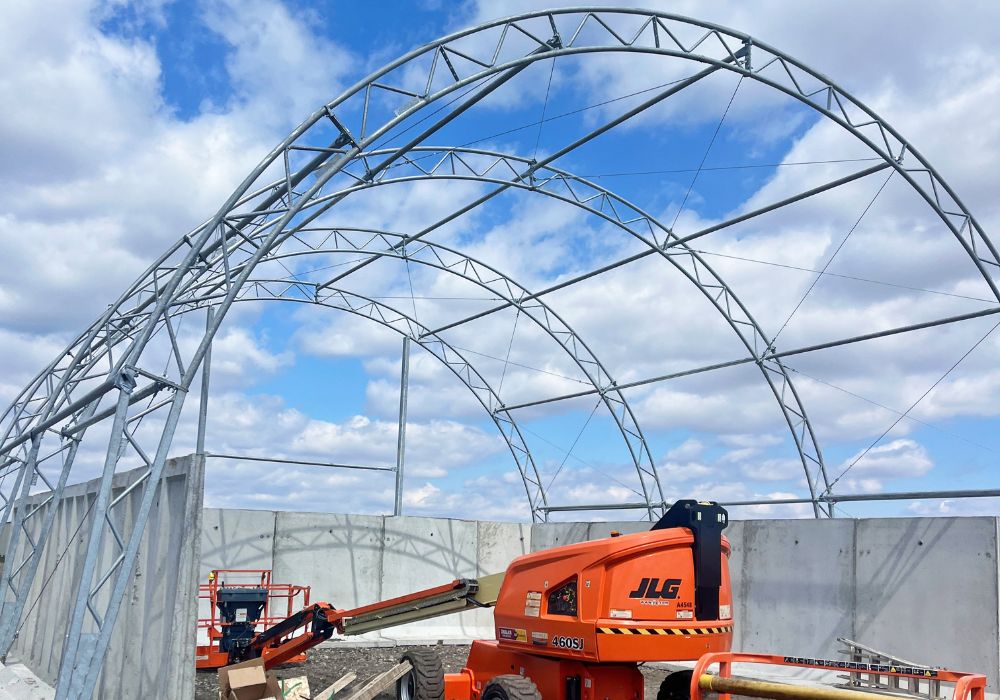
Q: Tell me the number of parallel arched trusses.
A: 4